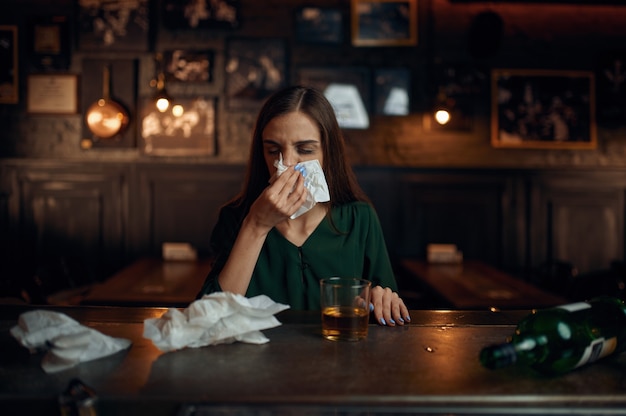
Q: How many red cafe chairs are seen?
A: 0